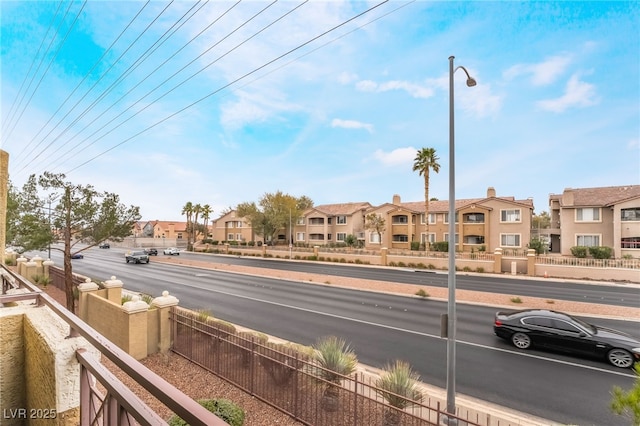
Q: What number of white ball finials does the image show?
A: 8